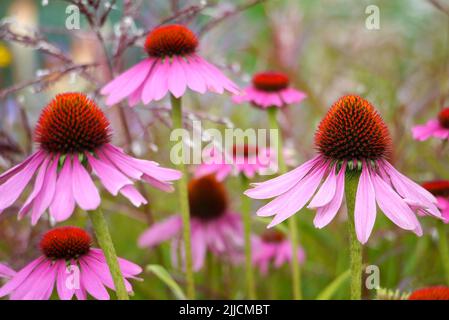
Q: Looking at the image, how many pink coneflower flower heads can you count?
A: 11